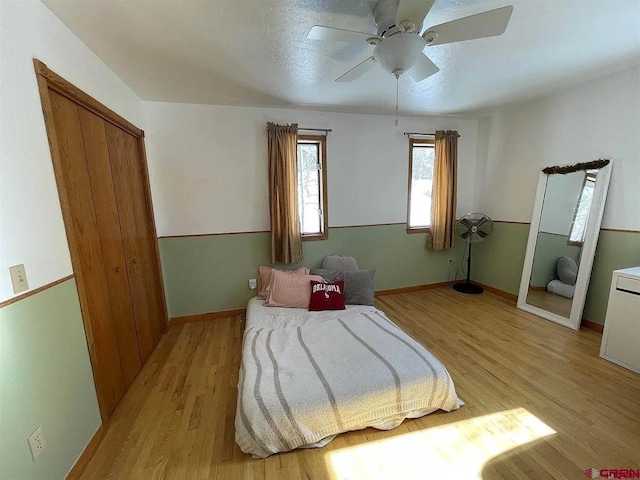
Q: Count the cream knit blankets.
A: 1